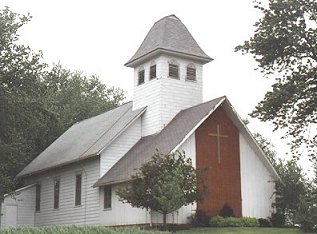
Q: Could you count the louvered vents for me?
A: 4